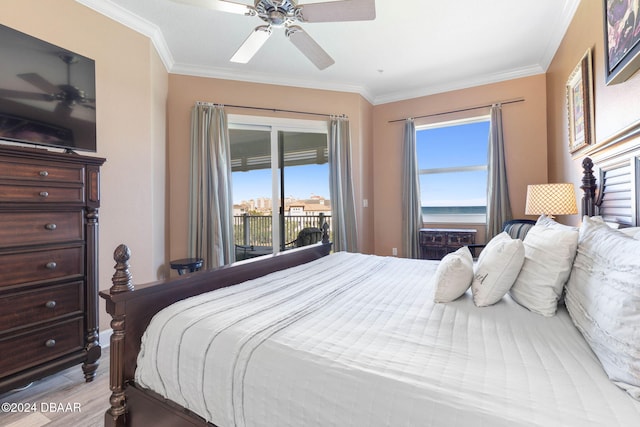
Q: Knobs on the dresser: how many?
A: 6